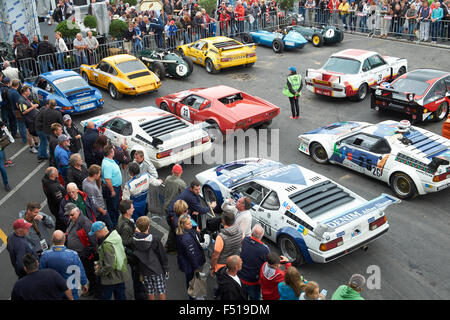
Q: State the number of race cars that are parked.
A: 12